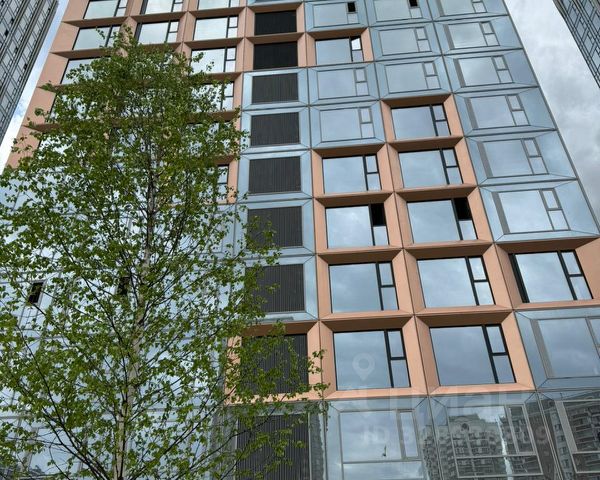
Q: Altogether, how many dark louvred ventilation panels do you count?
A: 9